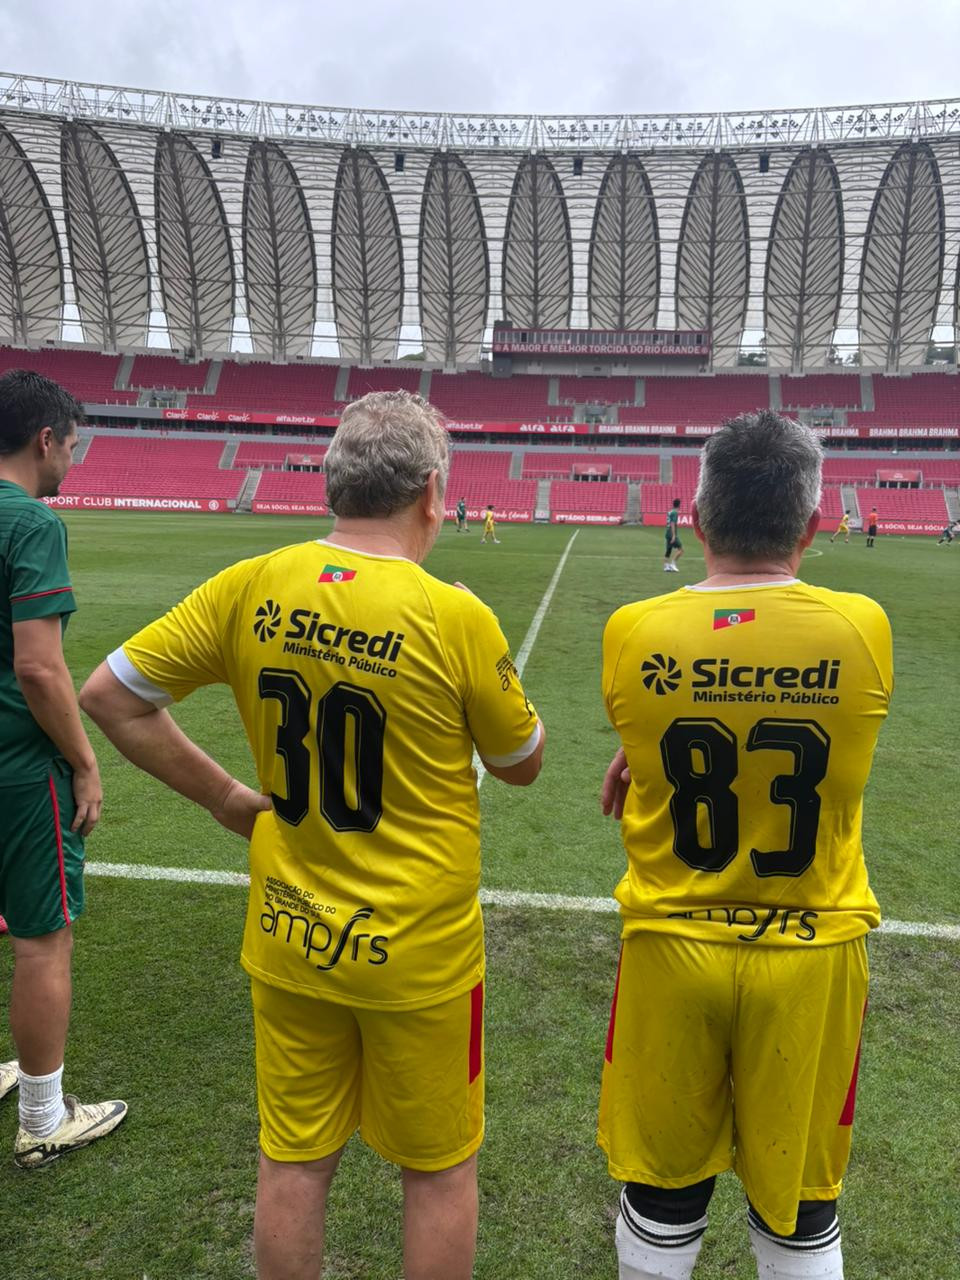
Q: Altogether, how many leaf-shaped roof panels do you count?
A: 11